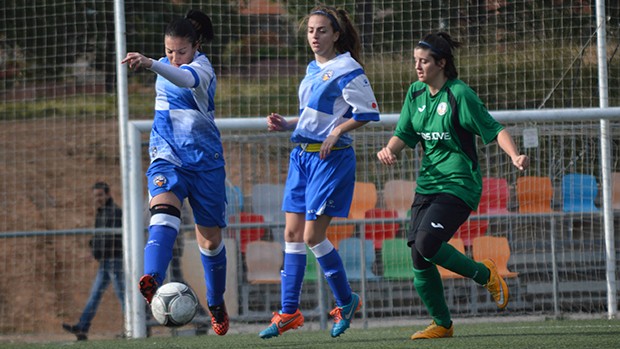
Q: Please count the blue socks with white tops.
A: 4